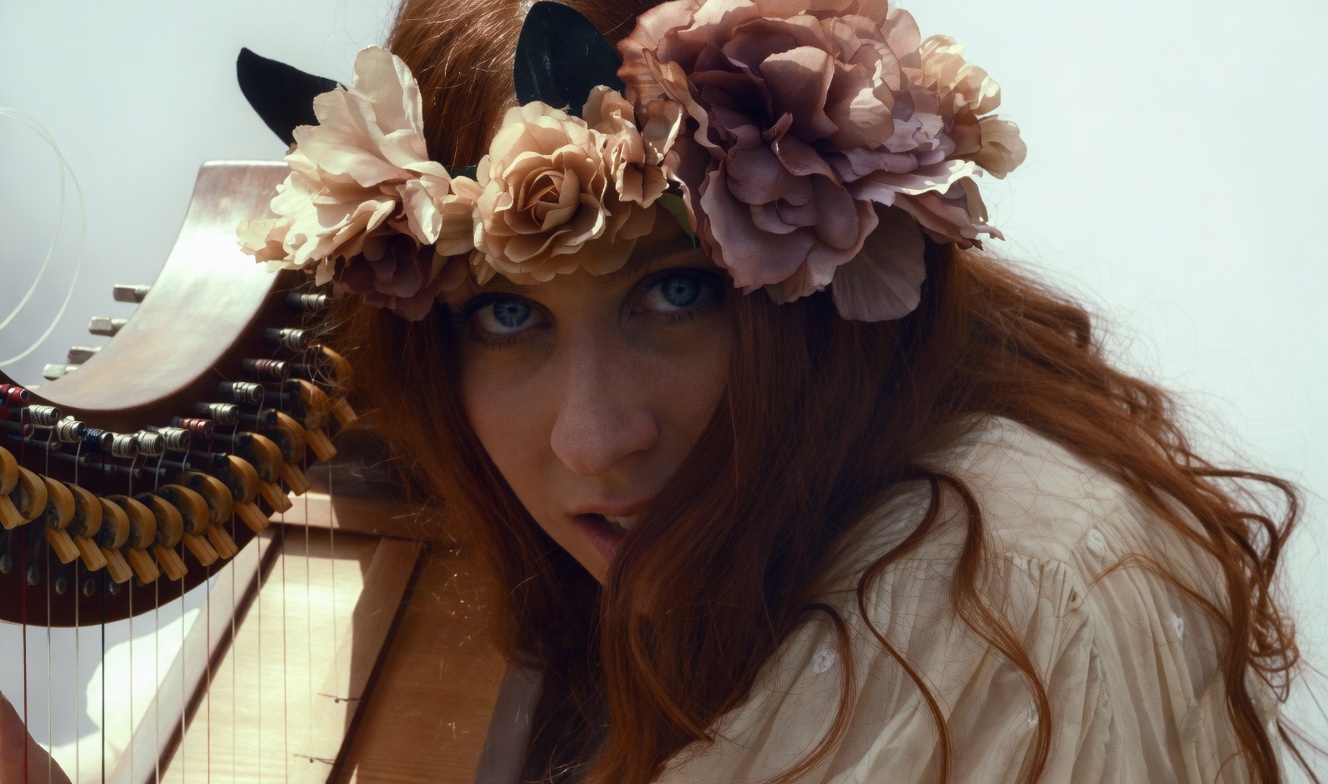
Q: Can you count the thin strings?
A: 13